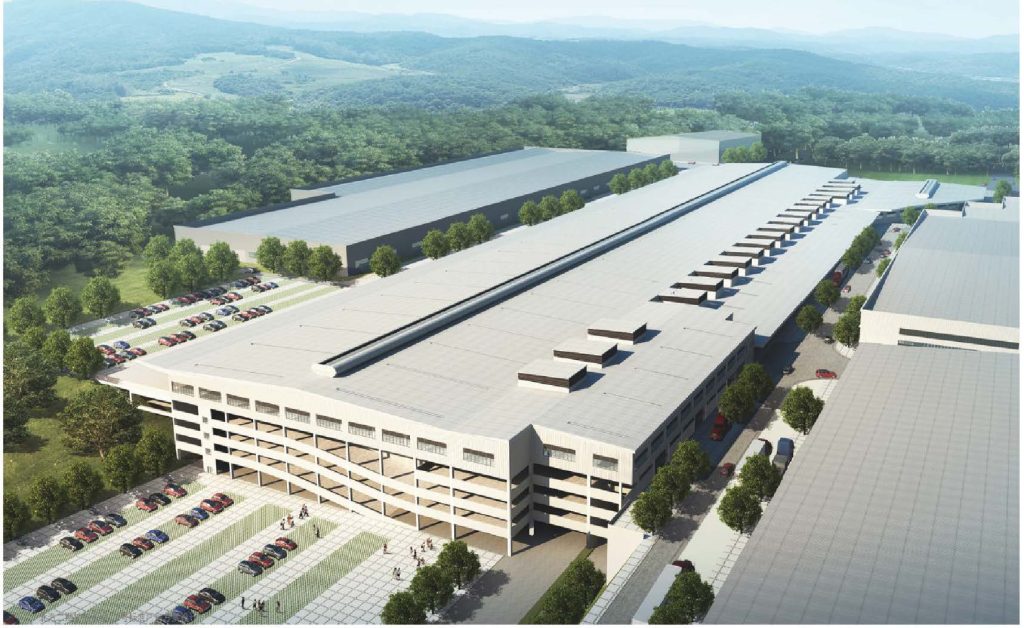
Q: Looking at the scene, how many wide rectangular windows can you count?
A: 12